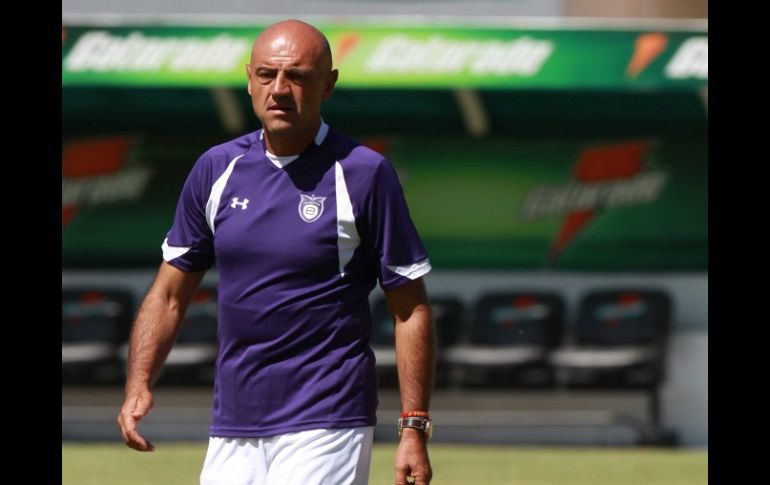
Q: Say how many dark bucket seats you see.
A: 5